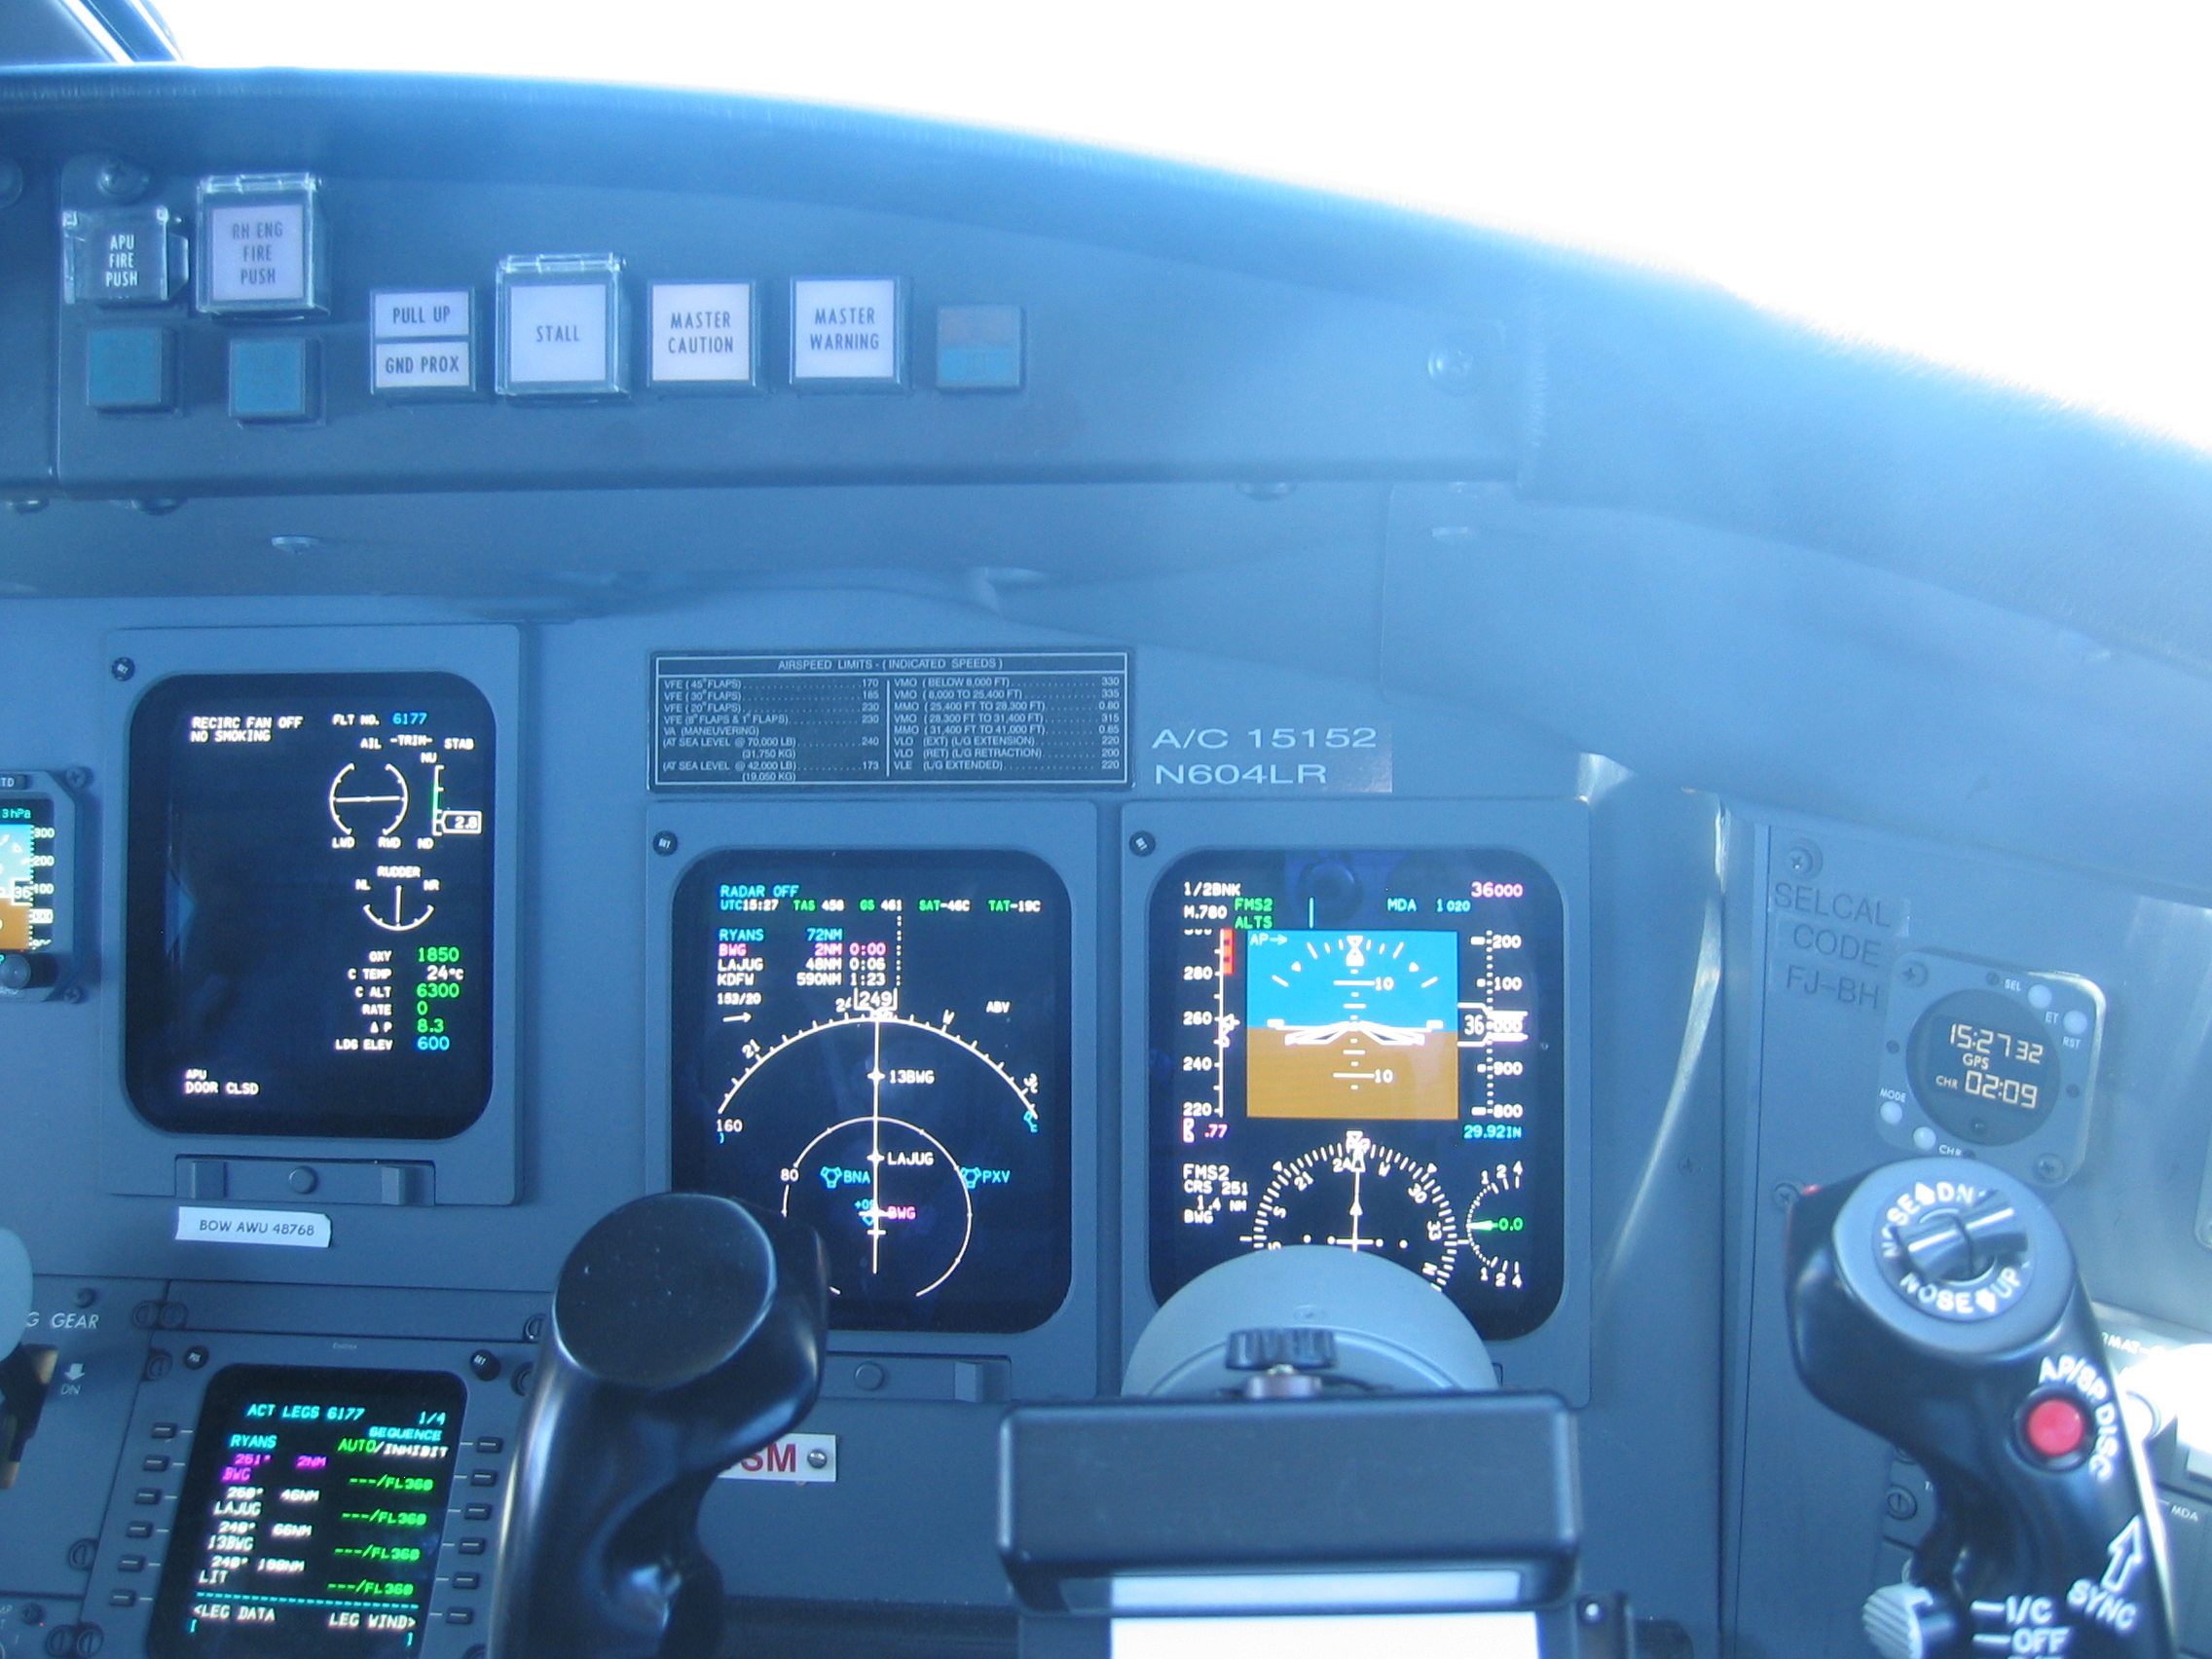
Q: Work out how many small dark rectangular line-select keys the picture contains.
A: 12